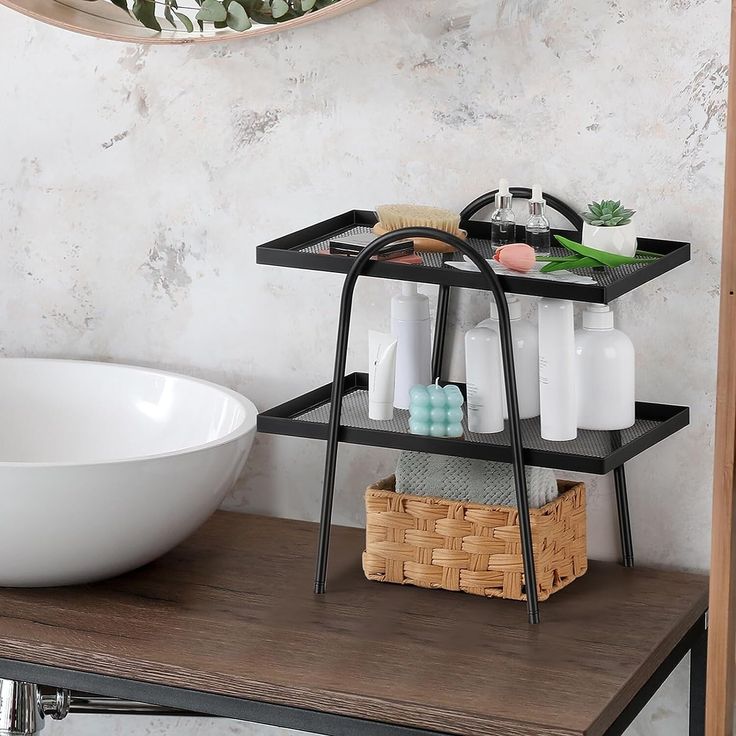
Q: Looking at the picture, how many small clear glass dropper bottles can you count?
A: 2